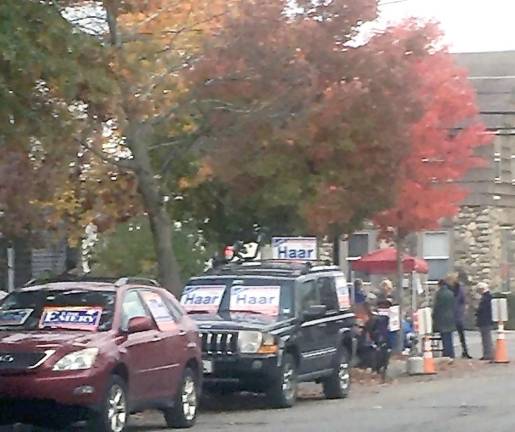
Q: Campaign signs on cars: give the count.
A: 7